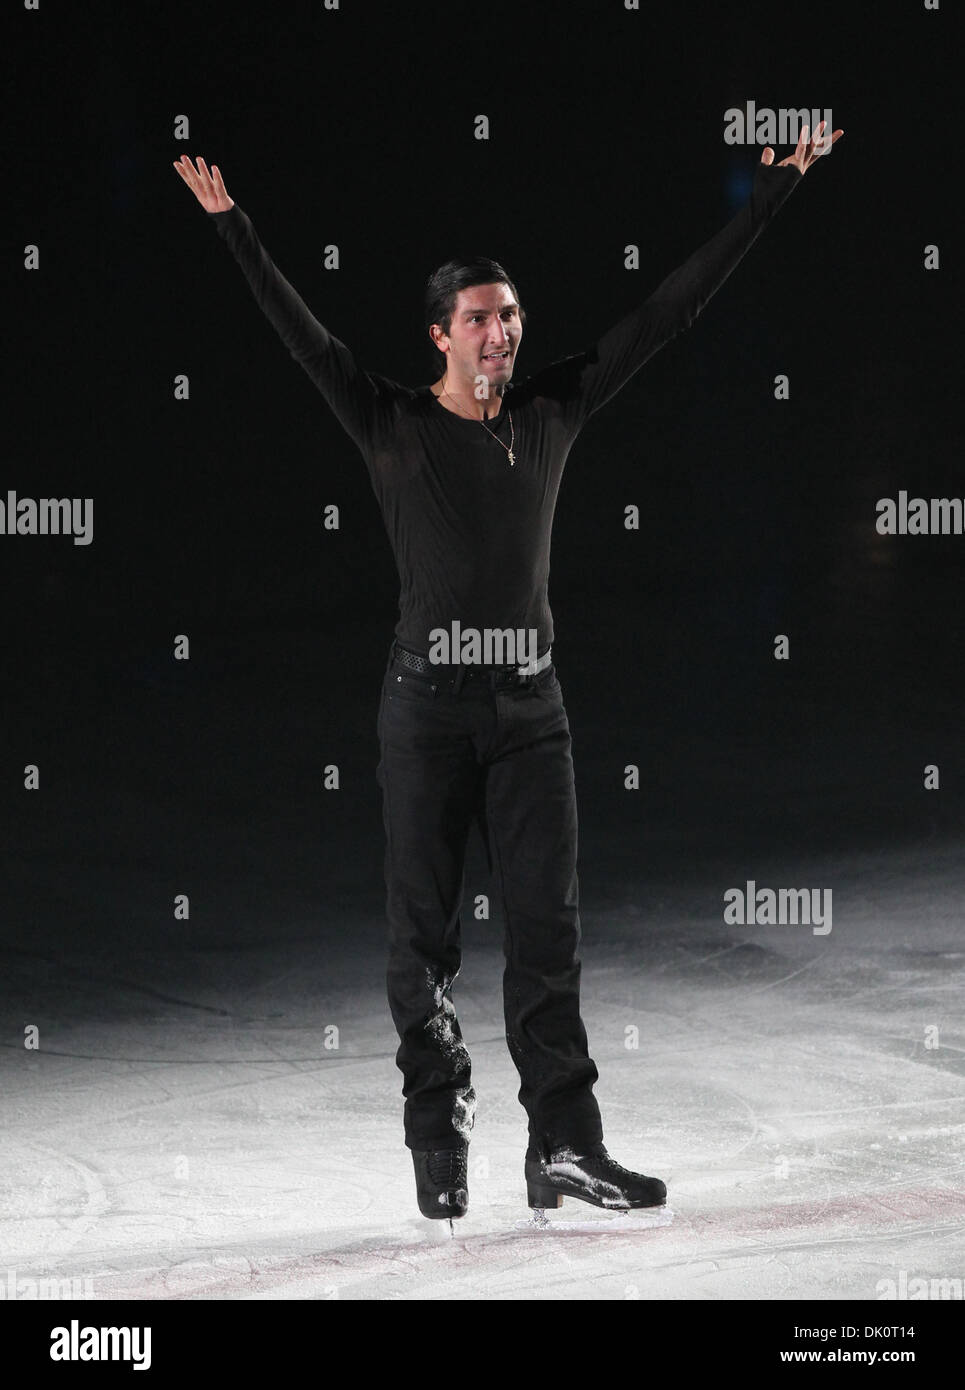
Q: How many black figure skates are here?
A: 2